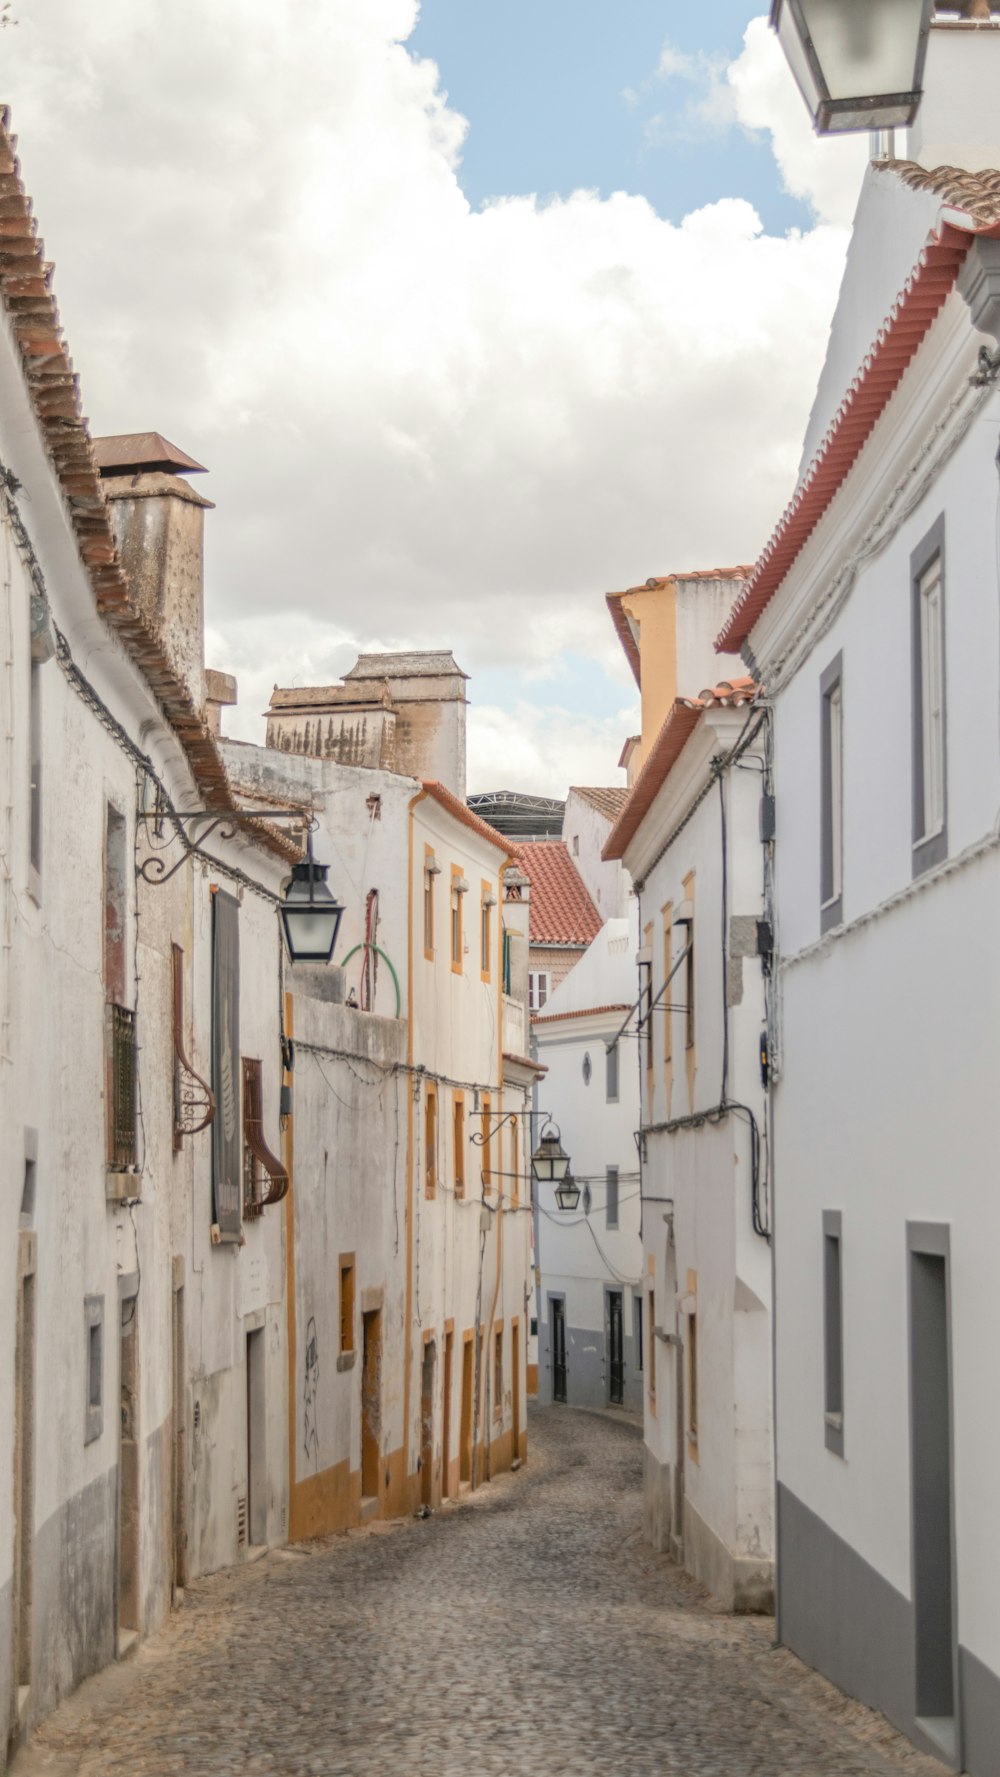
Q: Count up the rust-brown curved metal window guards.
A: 2